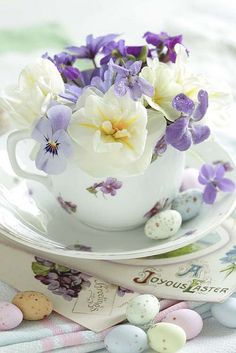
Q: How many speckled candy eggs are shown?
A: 10